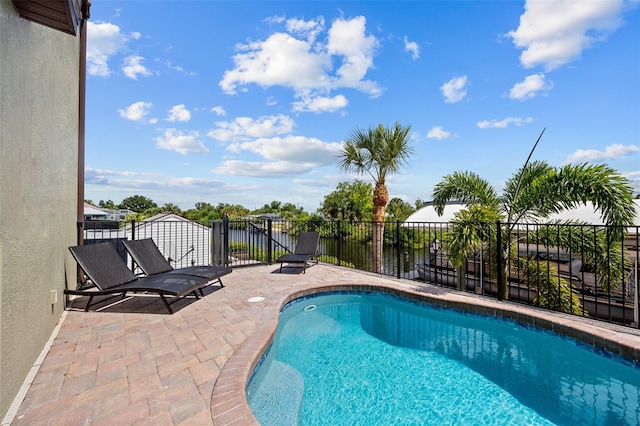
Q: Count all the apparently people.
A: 0